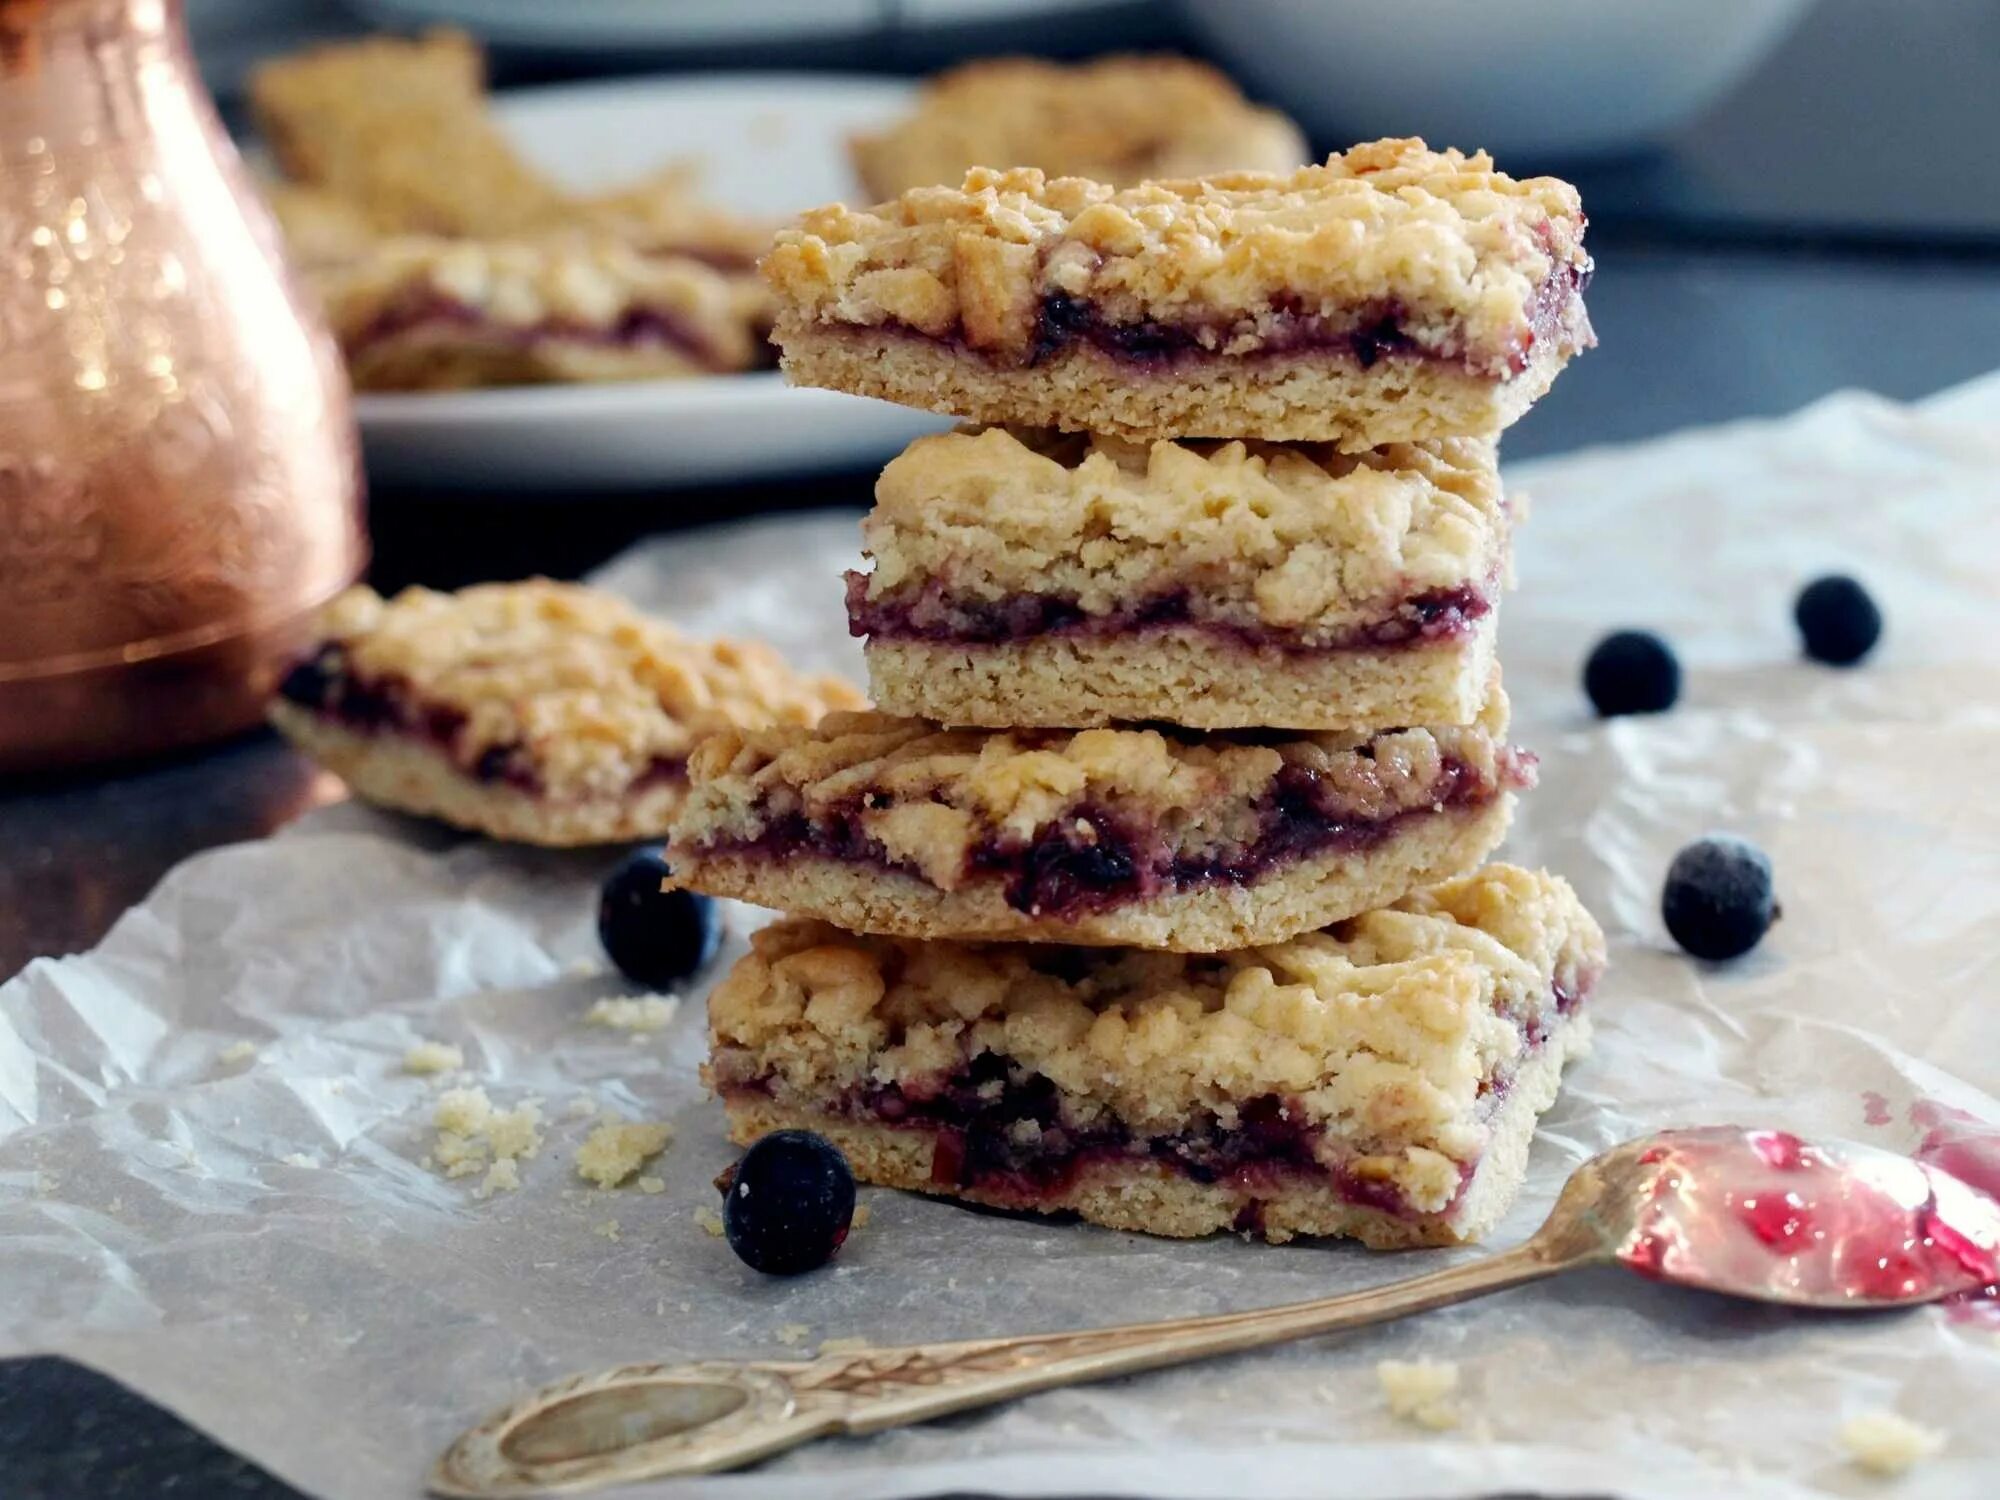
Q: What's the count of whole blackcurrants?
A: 5